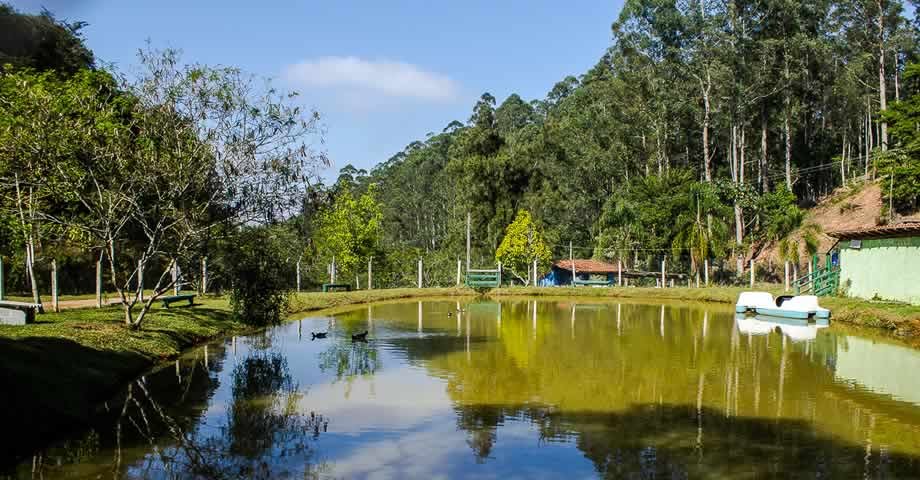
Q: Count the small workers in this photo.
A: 0